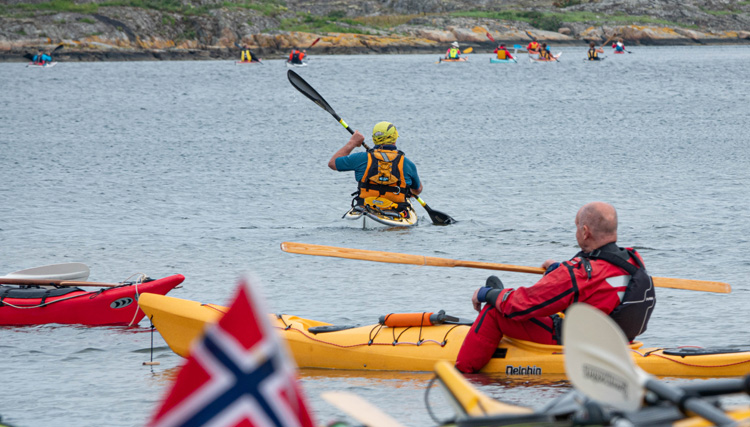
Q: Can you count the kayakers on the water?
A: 11